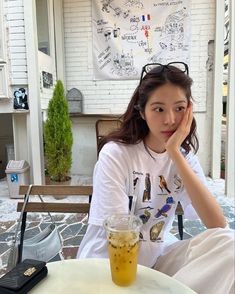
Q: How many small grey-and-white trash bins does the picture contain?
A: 1